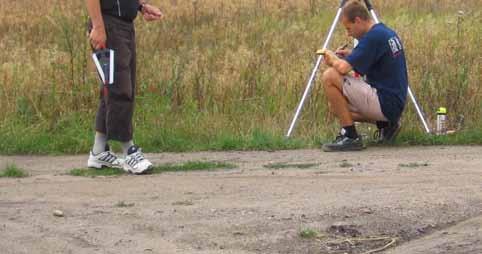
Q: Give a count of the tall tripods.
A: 1